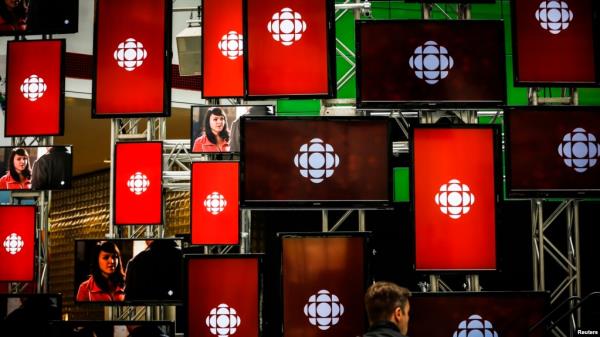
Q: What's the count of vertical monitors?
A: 11